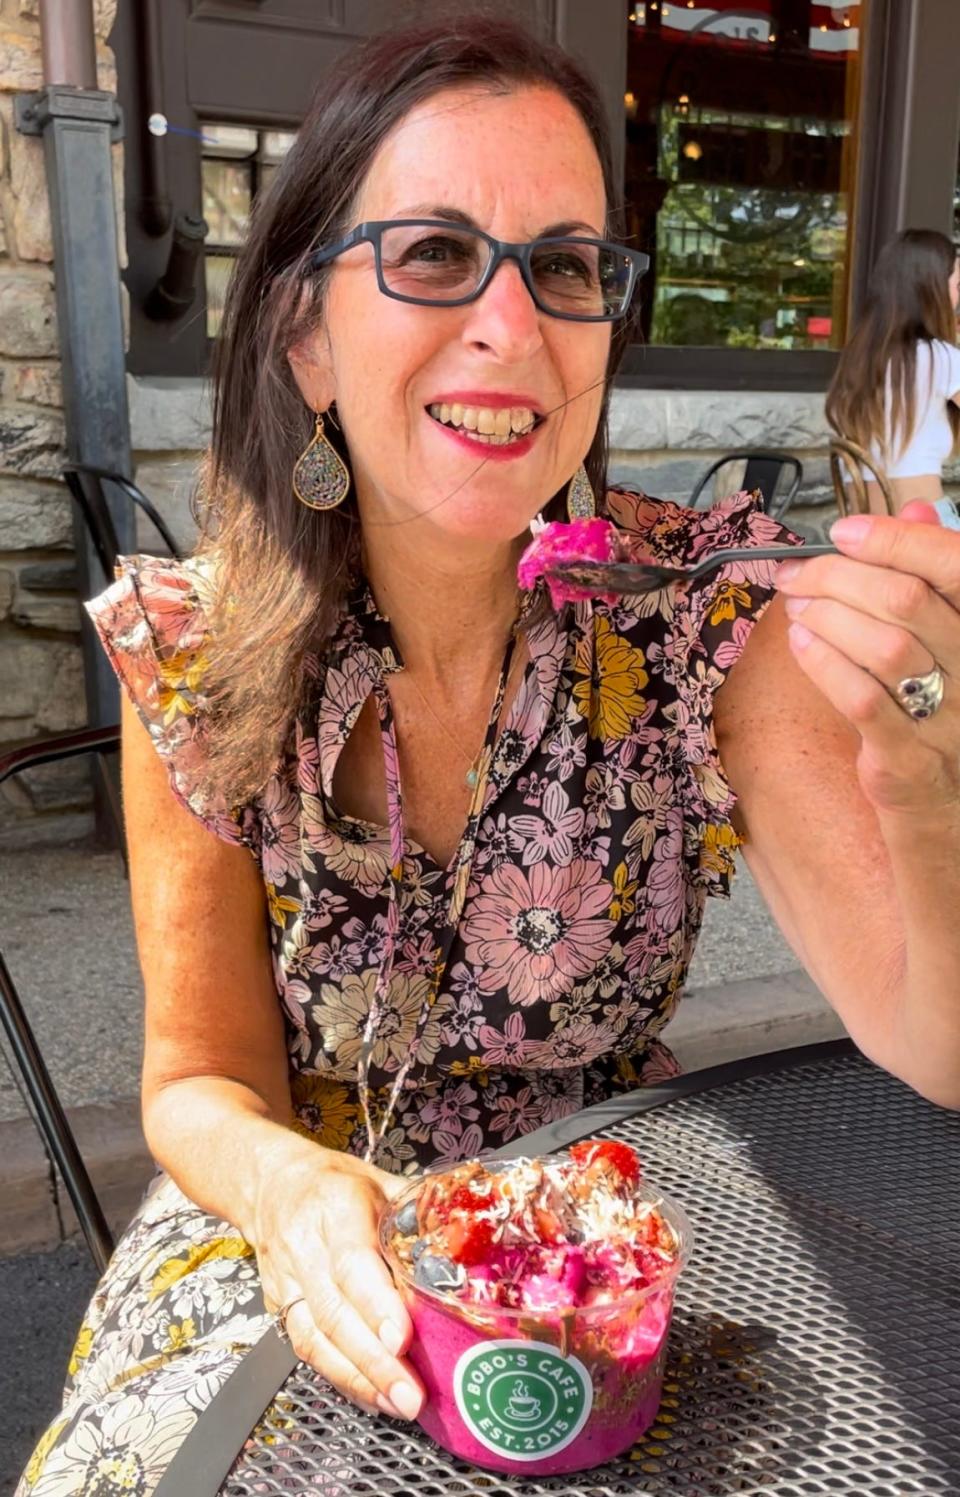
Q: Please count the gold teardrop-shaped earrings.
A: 2